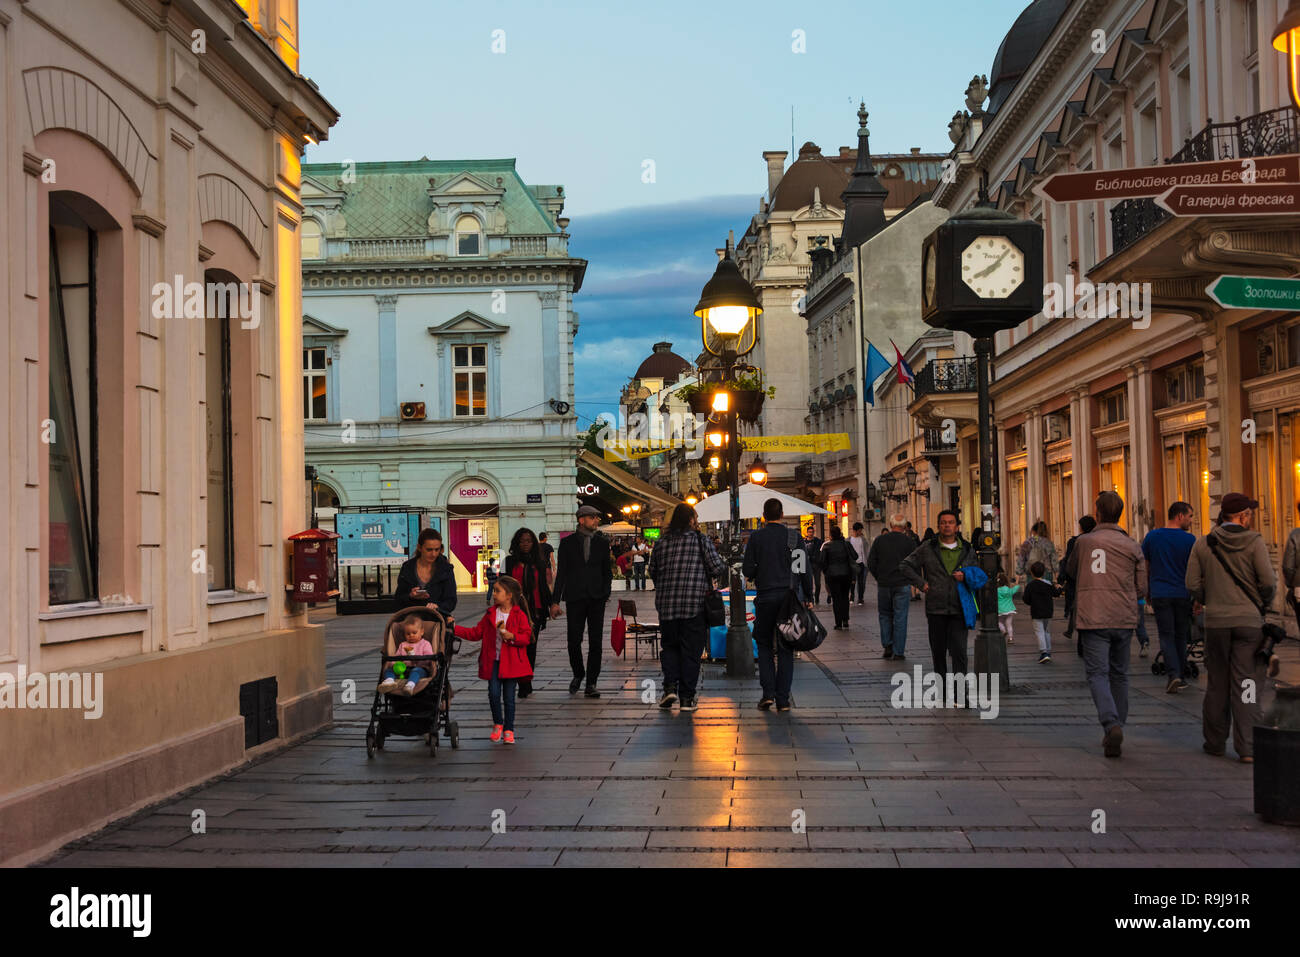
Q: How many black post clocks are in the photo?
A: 1